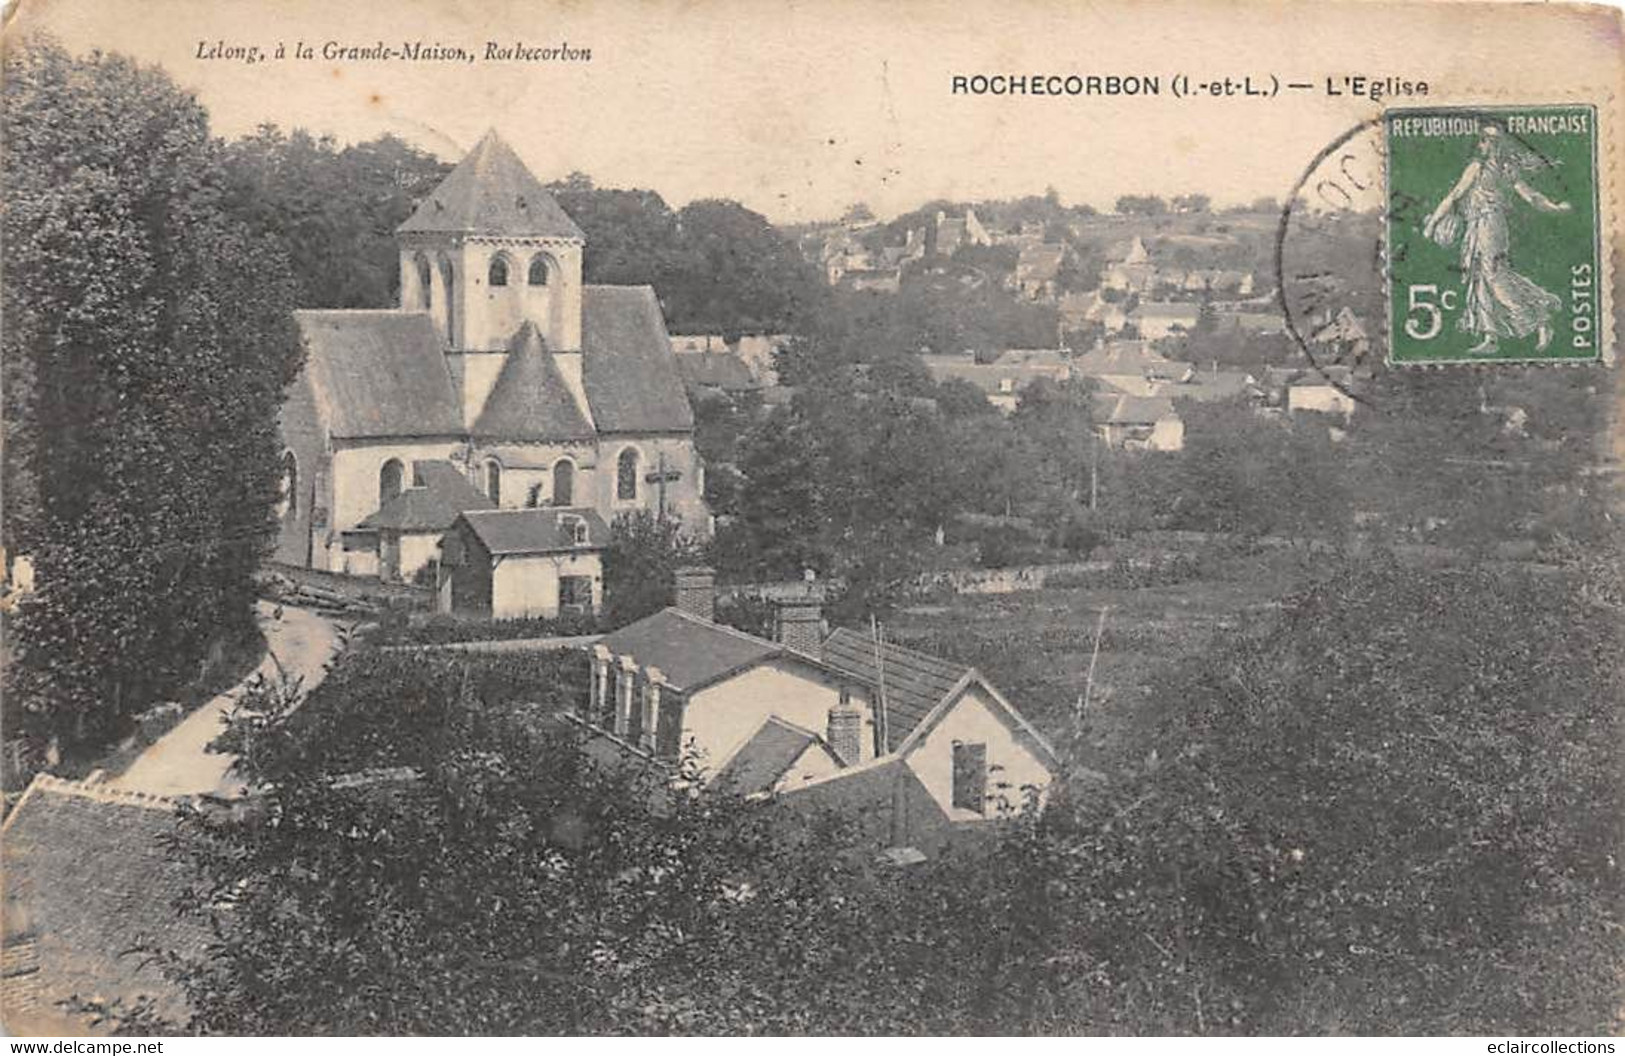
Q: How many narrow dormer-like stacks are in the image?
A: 3